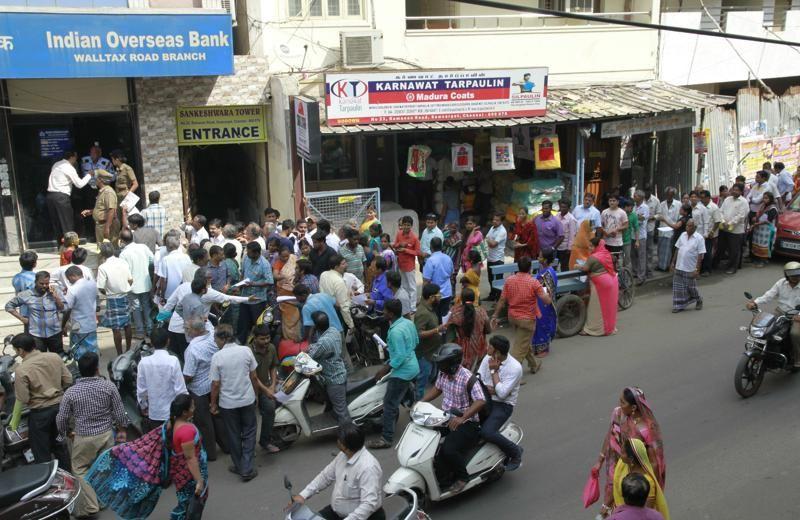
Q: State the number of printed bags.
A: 4